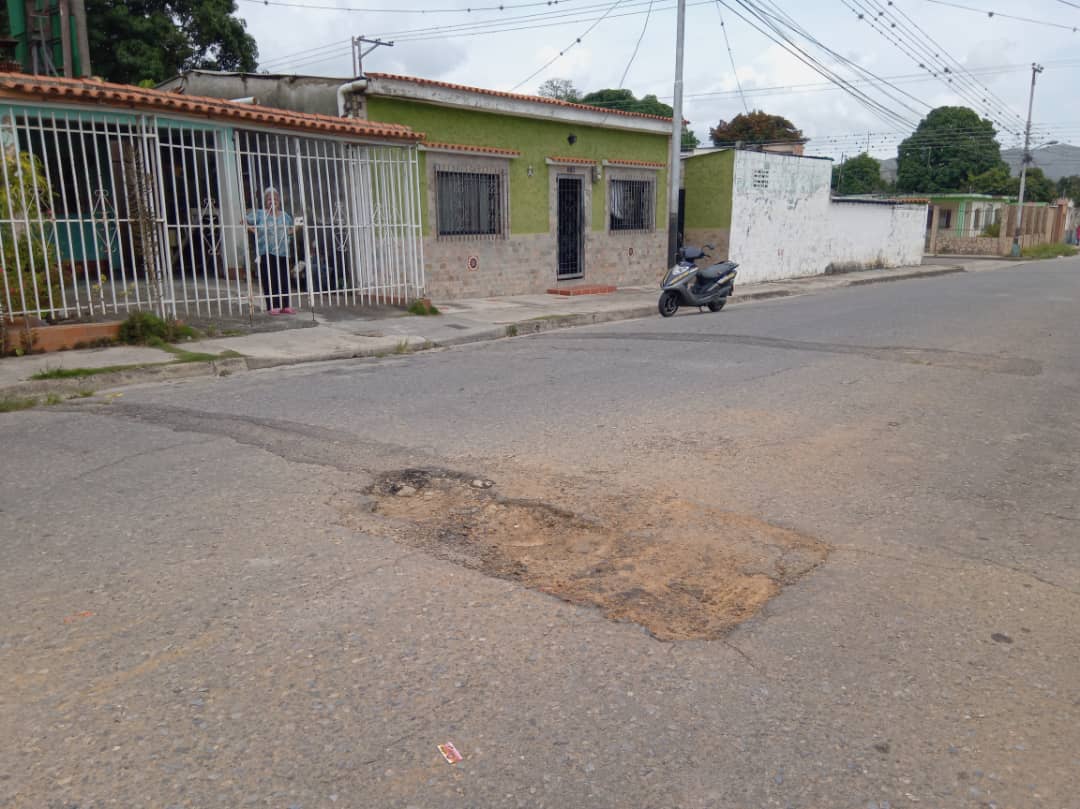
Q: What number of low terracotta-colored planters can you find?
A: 1